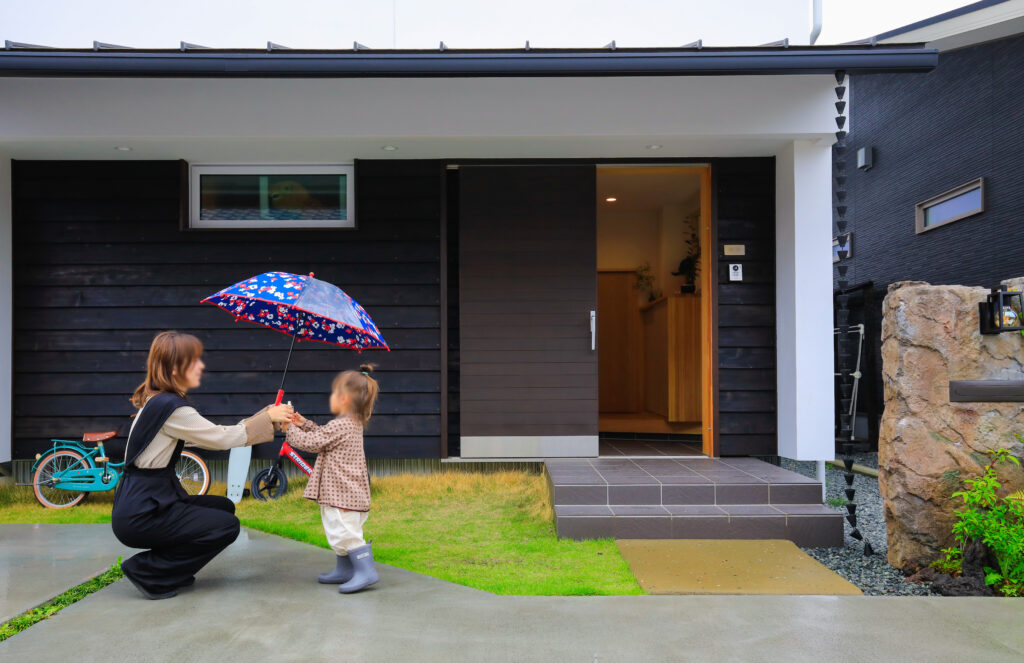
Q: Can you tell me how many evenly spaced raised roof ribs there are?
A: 11